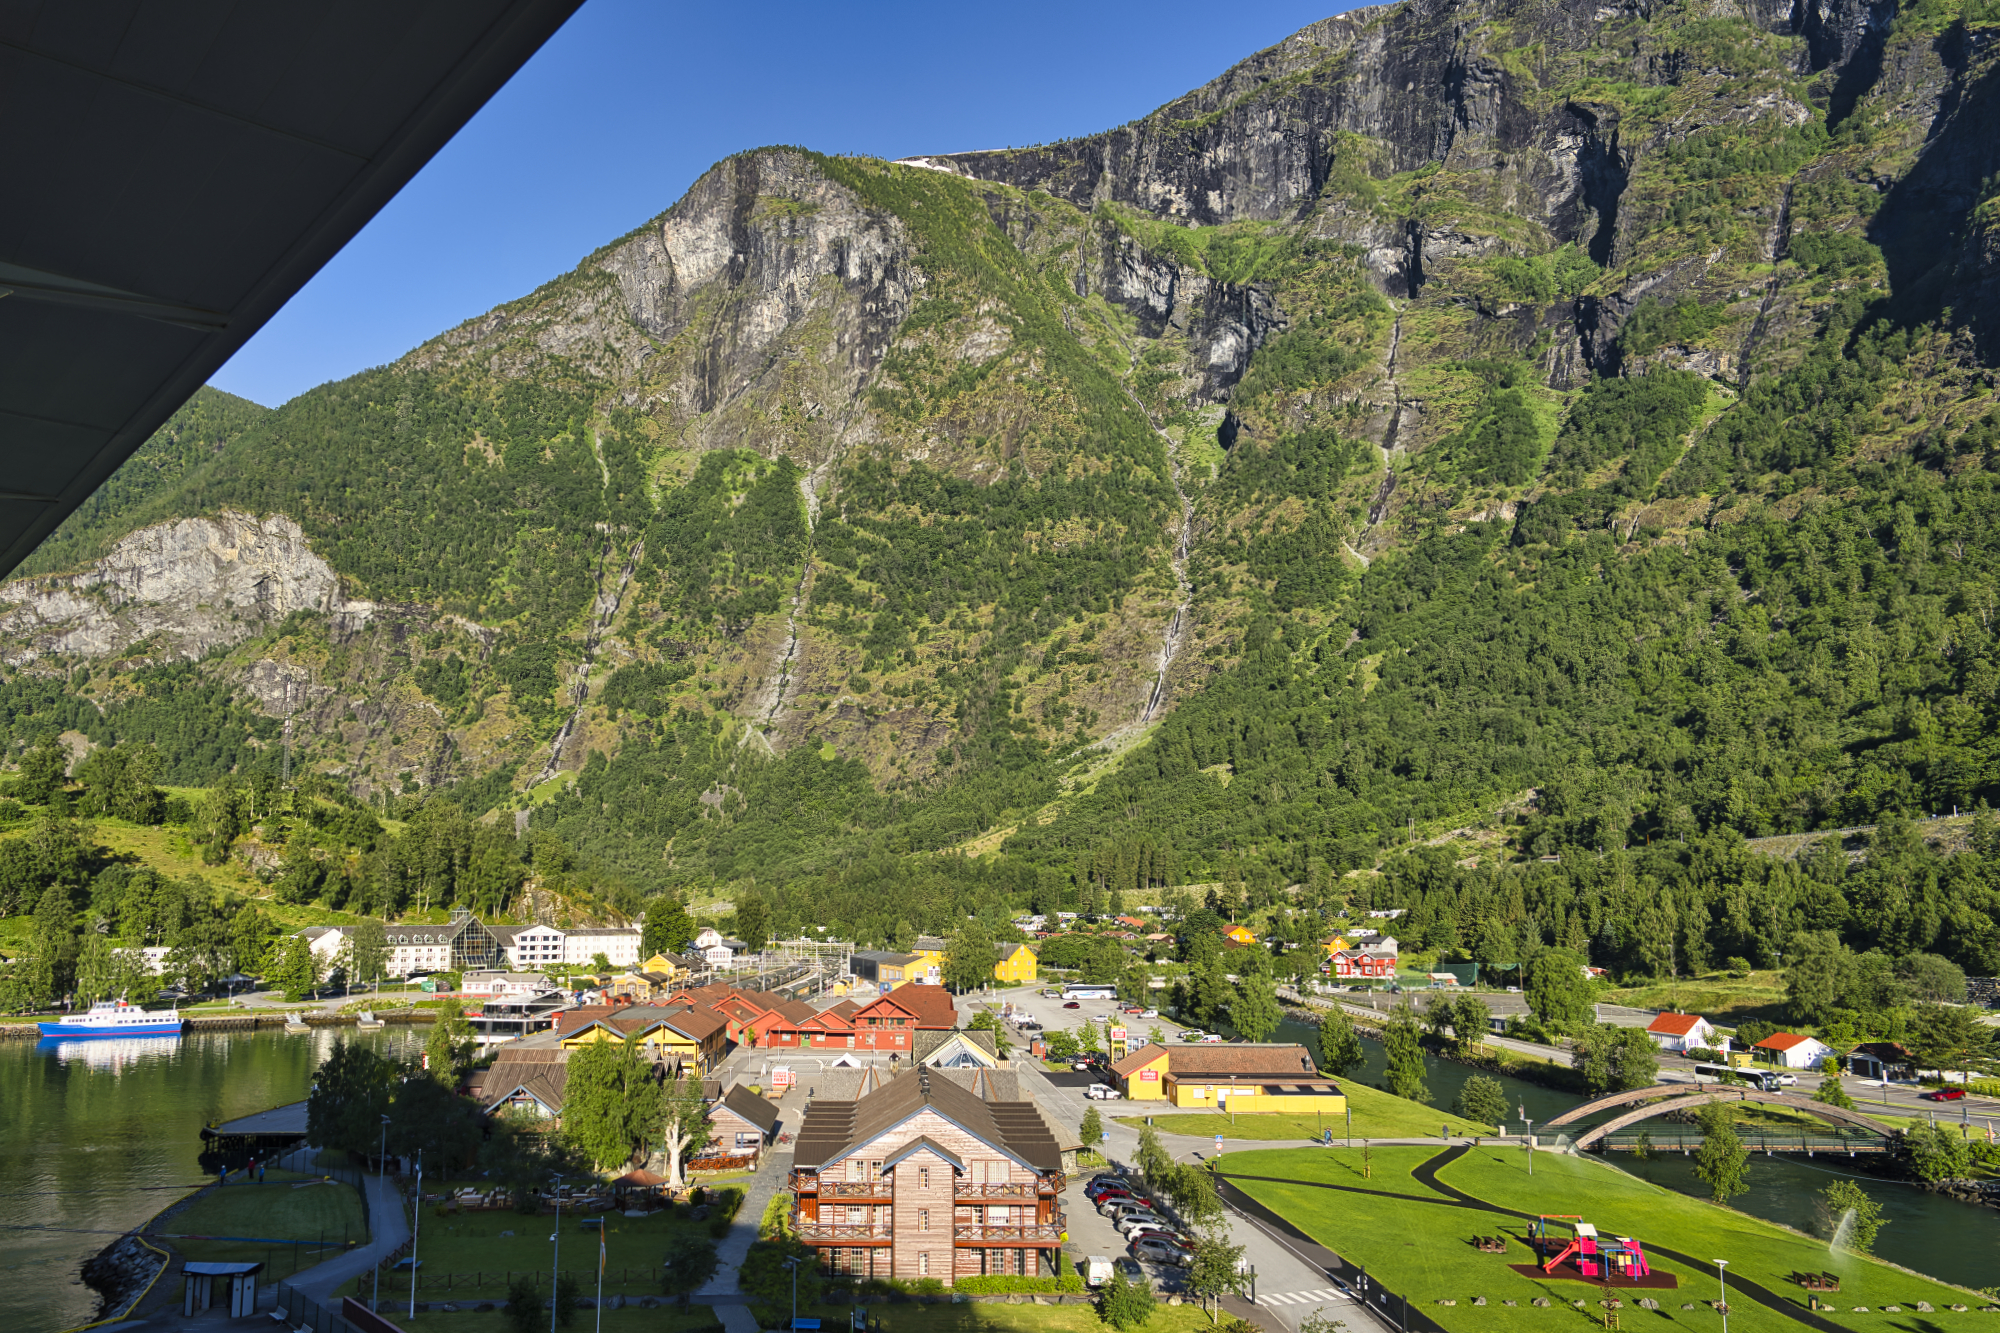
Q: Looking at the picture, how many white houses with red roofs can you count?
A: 2